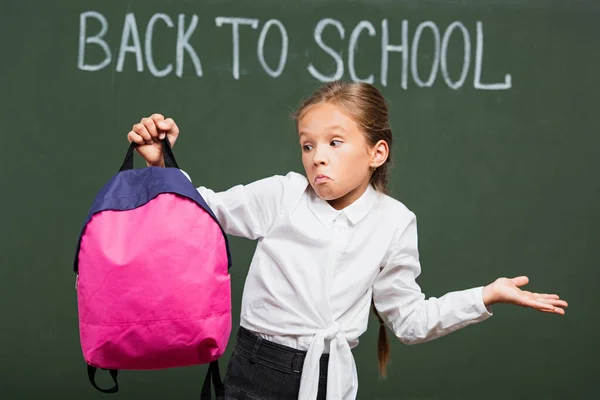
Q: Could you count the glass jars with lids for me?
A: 0